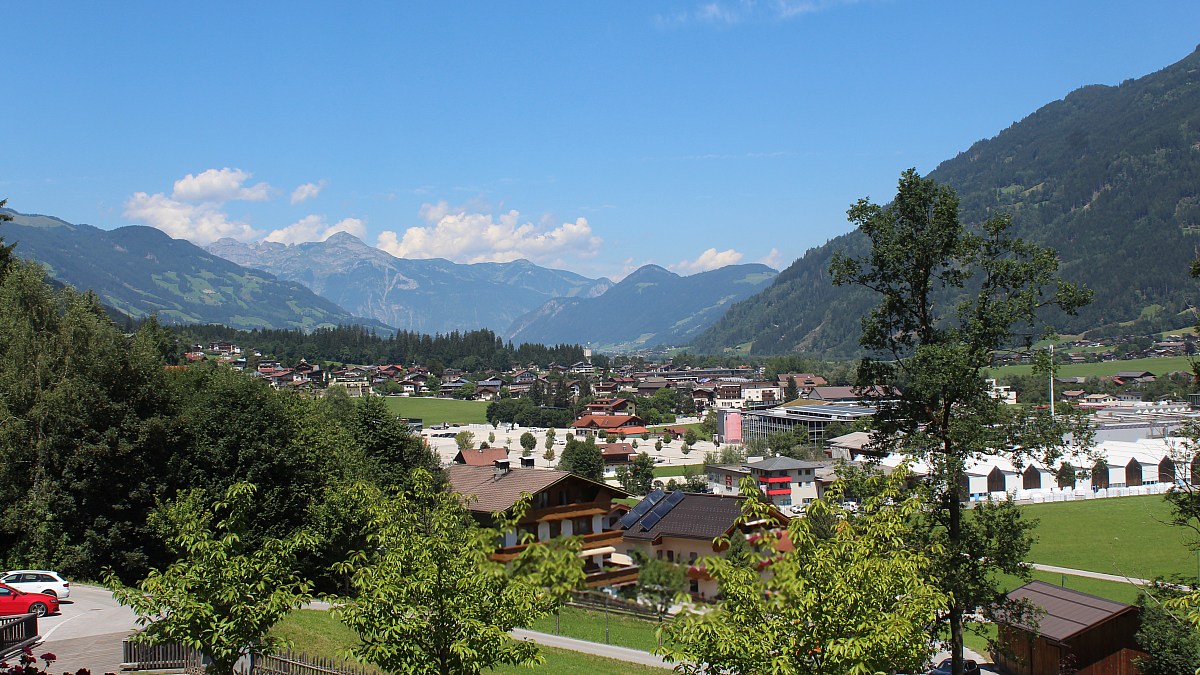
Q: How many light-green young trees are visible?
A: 3